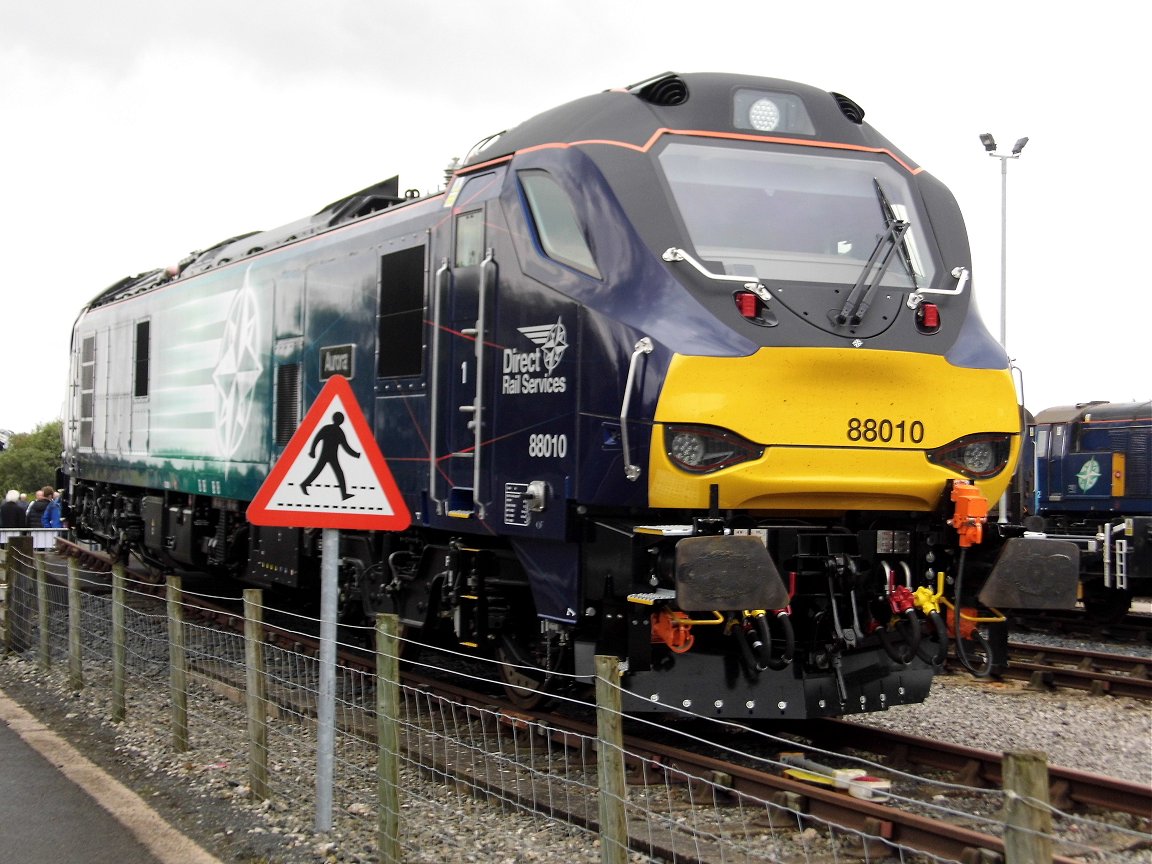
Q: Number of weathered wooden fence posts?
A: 9